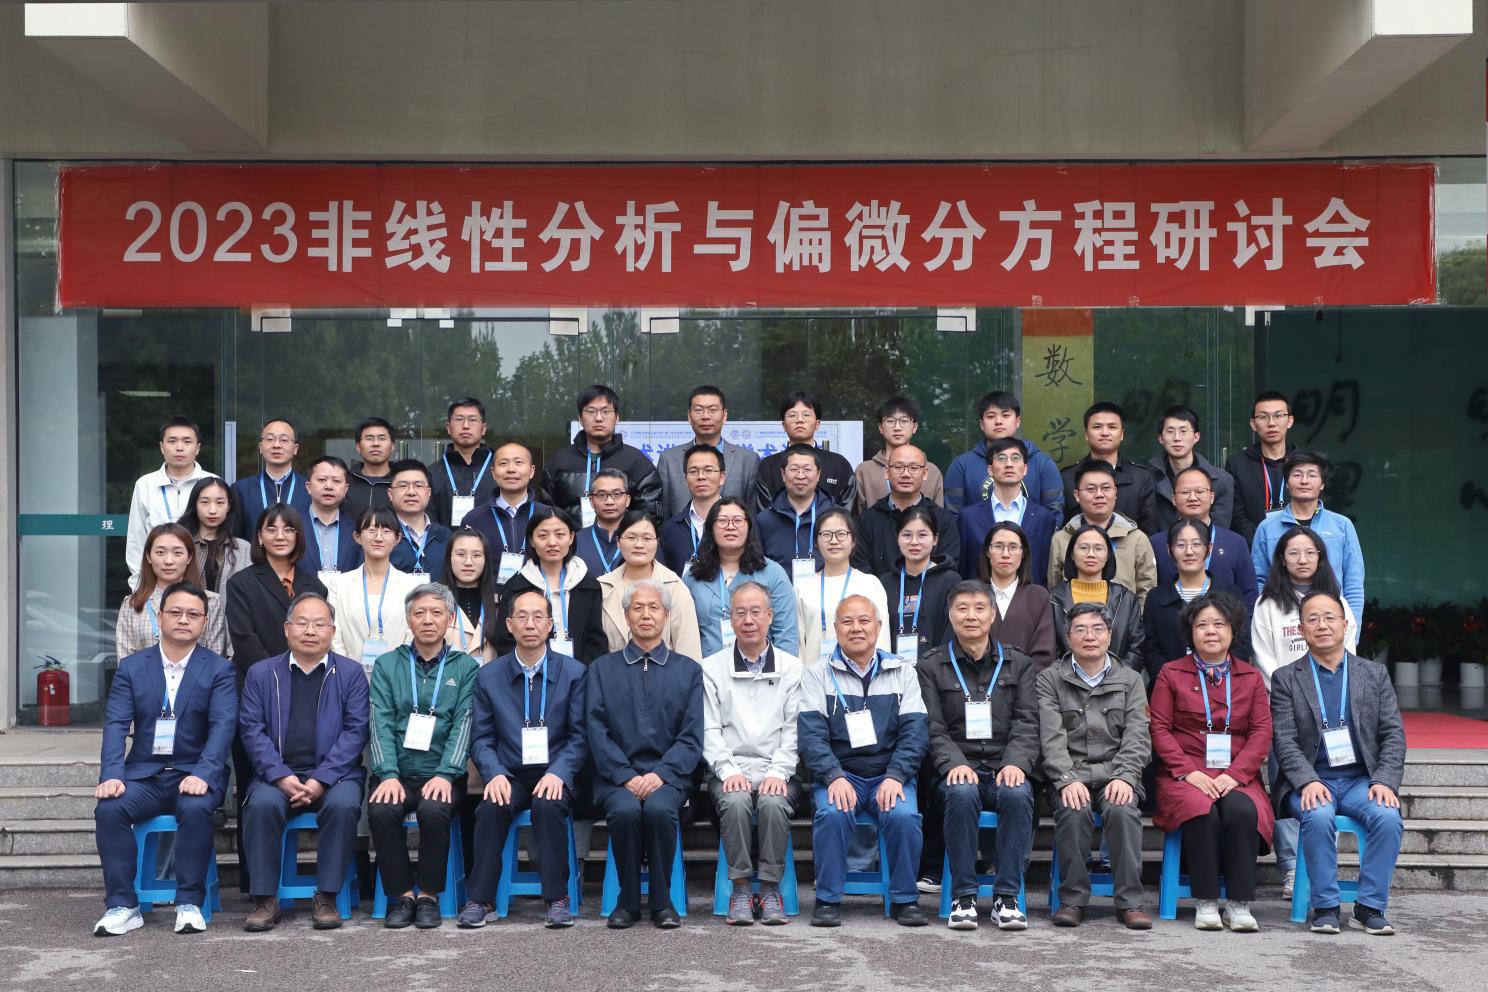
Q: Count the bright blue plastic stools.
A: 11